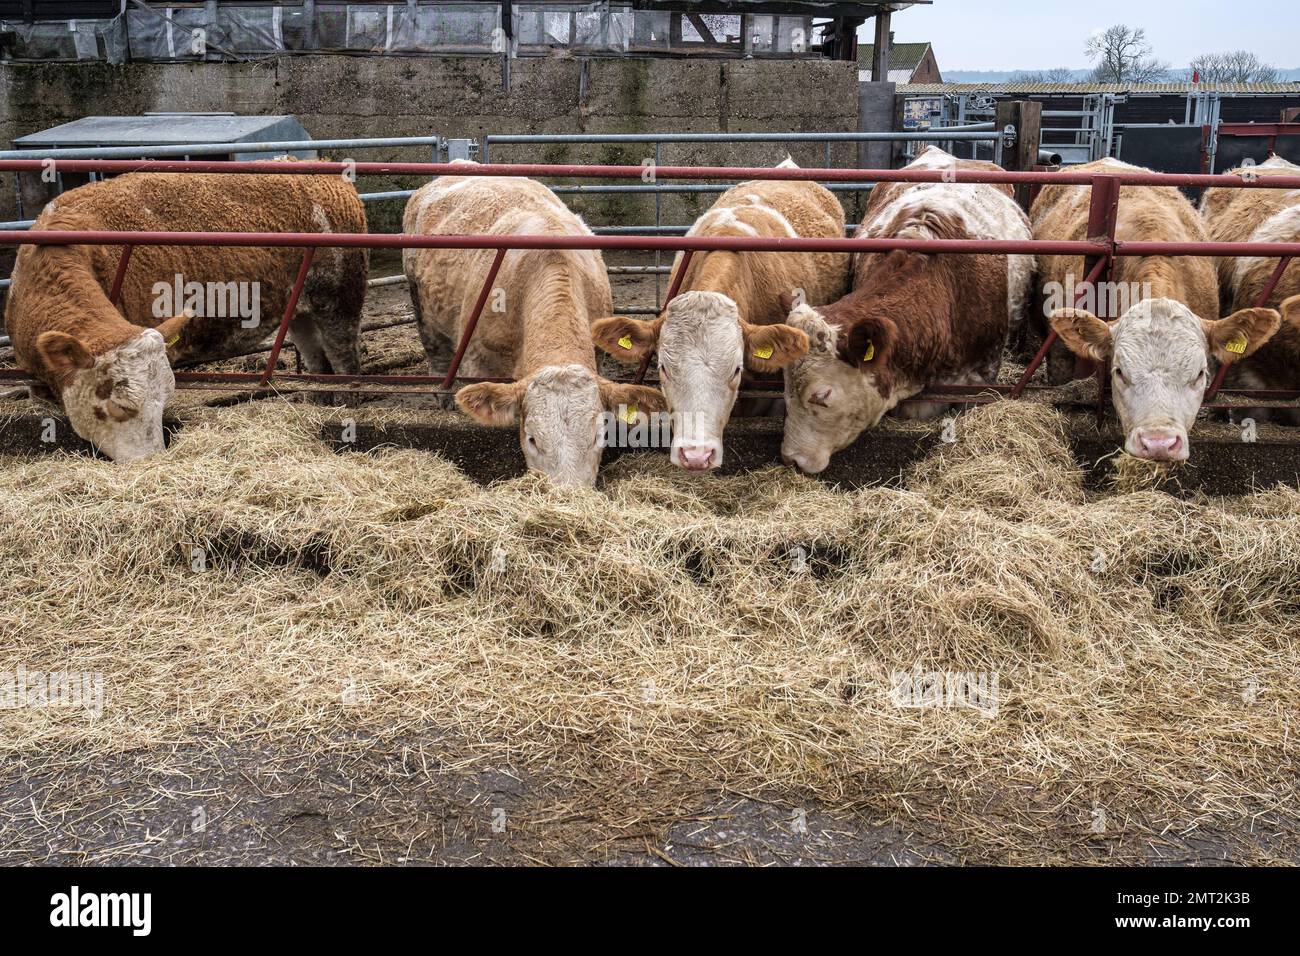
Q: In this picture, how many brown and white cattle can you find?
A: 6